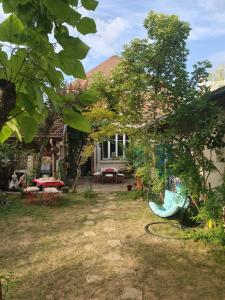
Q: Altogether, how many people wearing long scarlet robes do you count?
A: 0